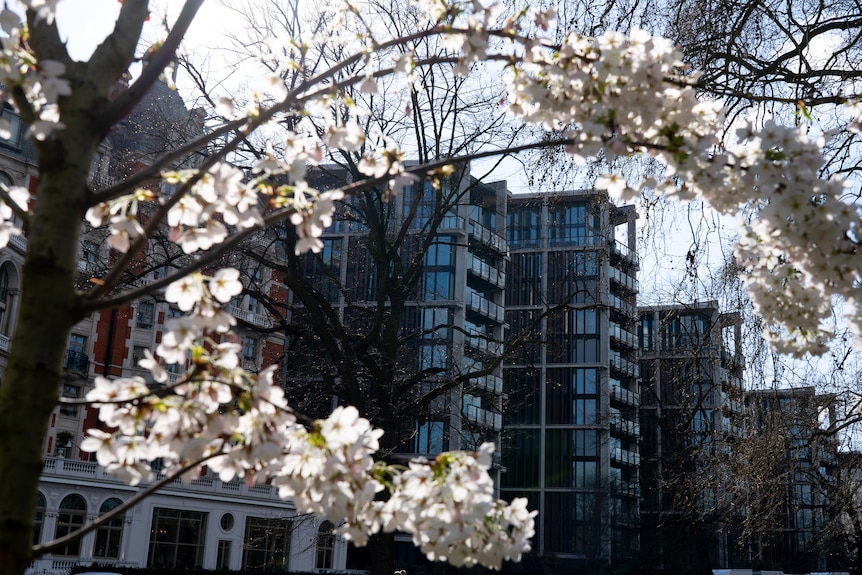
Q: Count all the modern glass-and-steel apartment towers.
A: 4